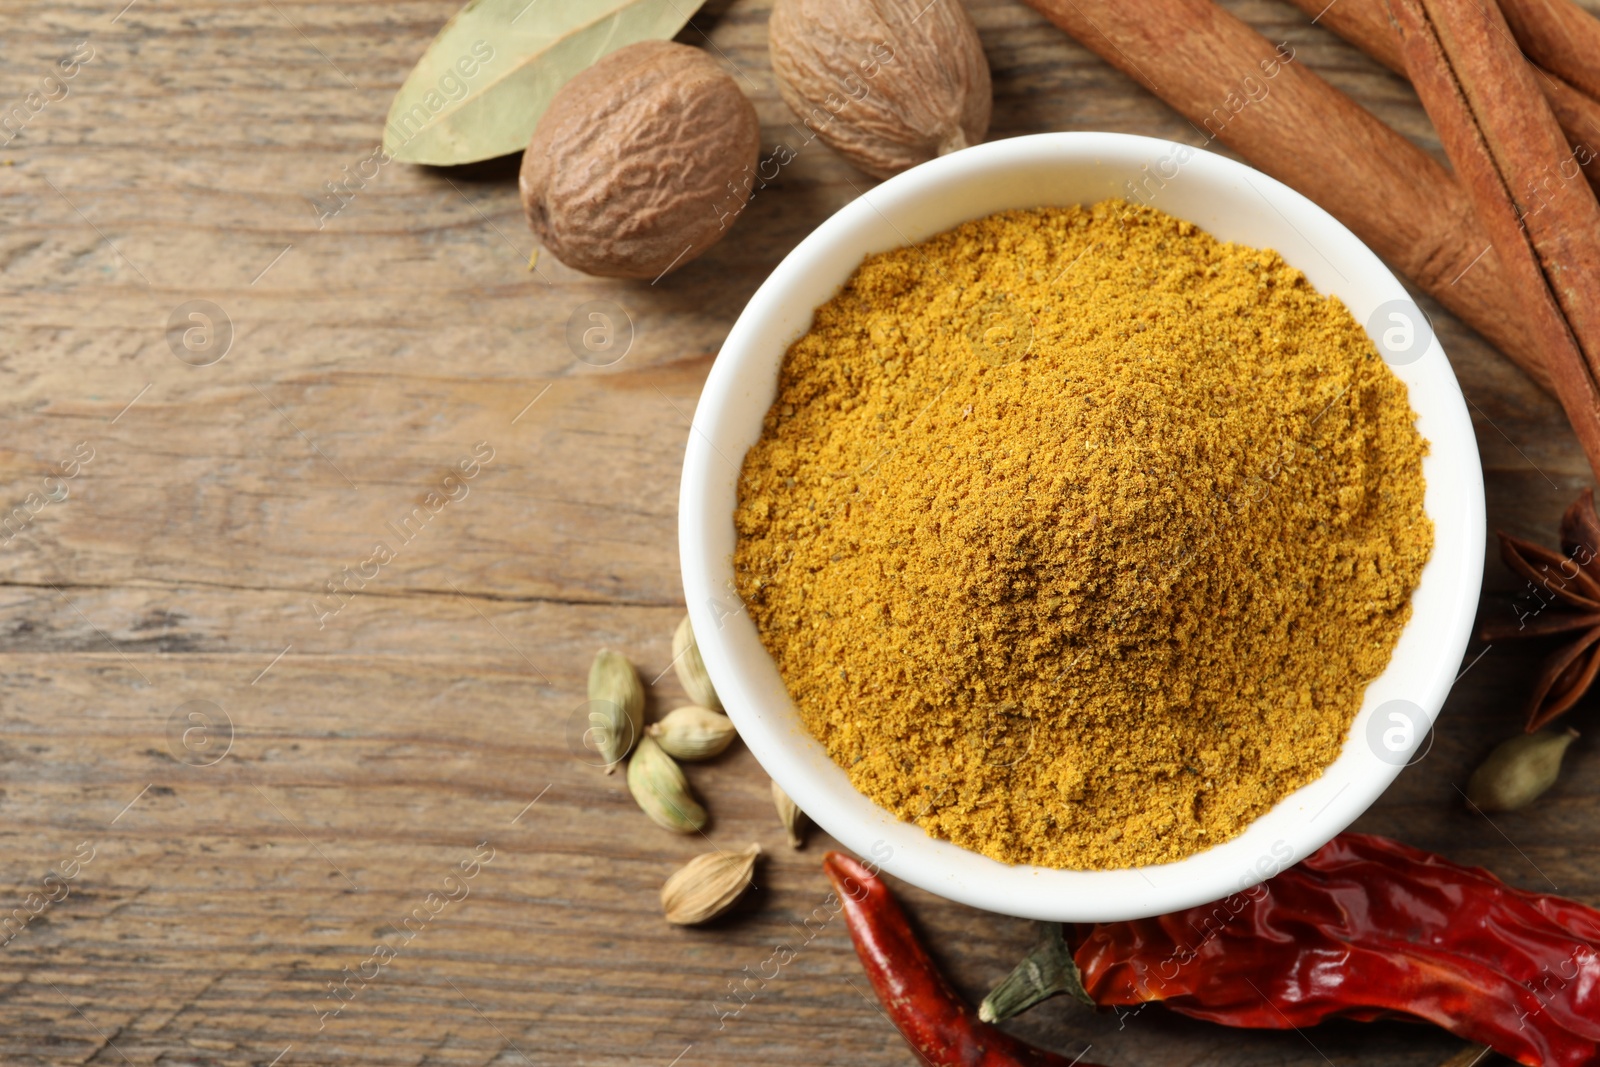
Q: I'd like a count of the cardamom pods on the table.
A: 7